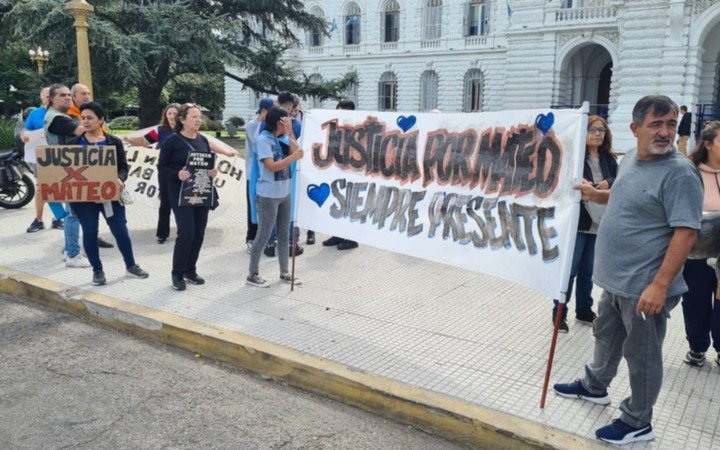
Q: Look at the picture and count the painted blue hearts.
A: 3